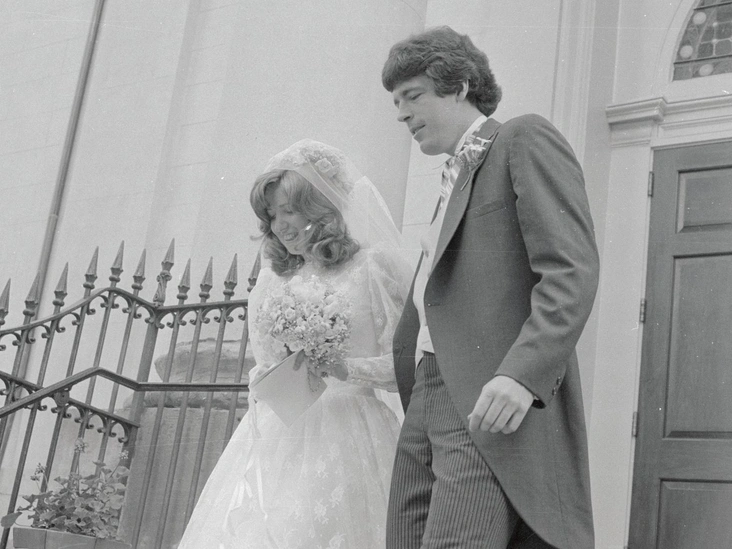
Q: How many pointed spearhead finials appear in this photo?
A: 11